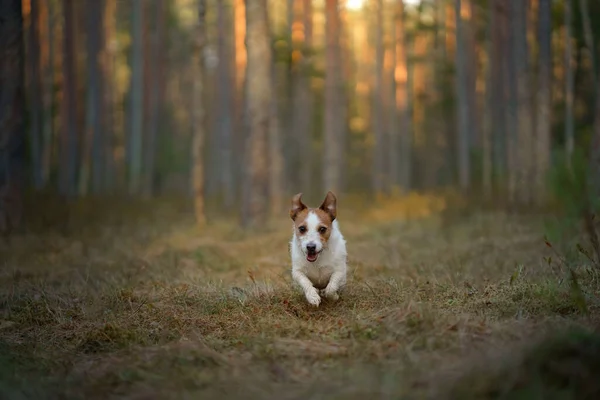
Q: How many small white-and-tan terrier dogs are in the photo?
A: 1